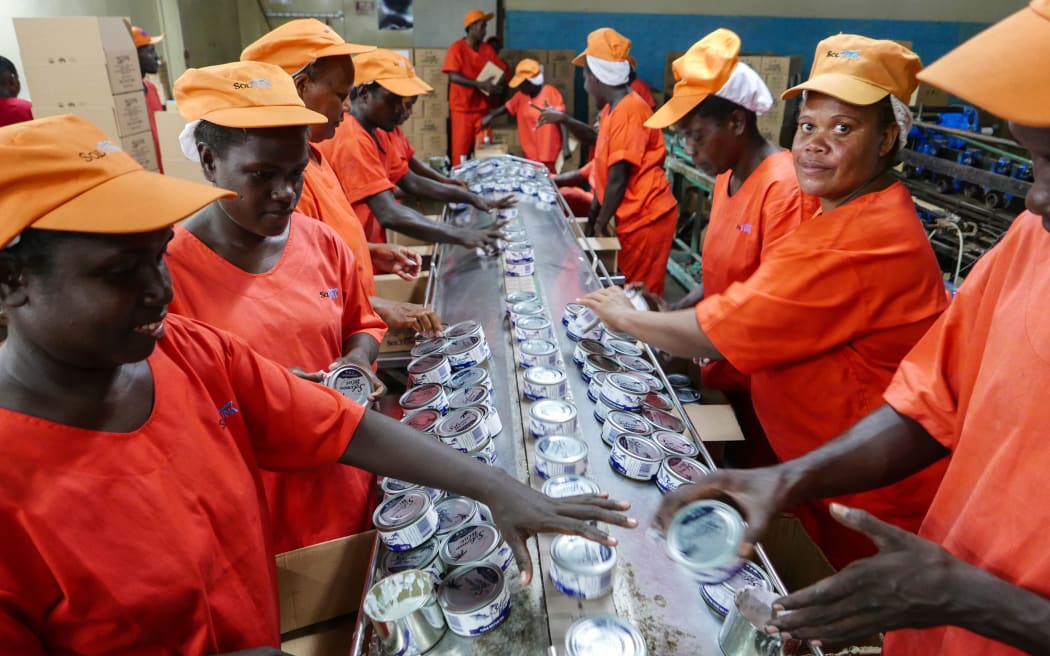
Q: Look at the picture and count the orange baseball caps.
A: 11